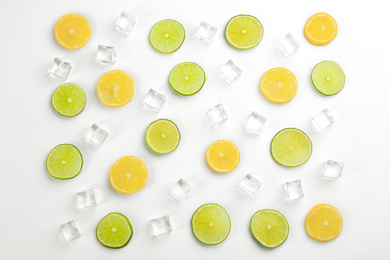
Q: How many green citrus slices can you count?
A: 11